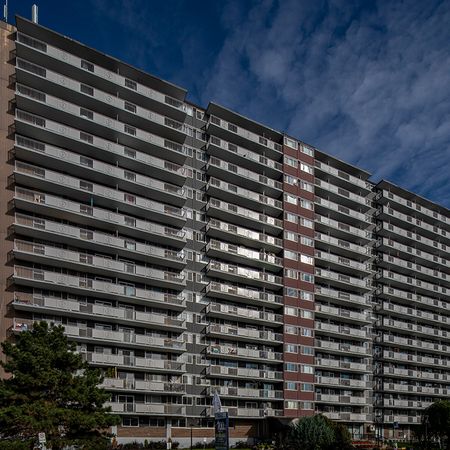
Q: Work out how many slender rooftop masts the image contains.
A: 2